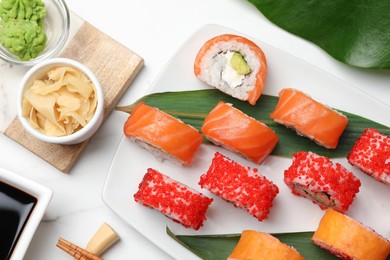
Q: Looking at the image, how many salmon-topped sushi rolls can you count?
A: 4